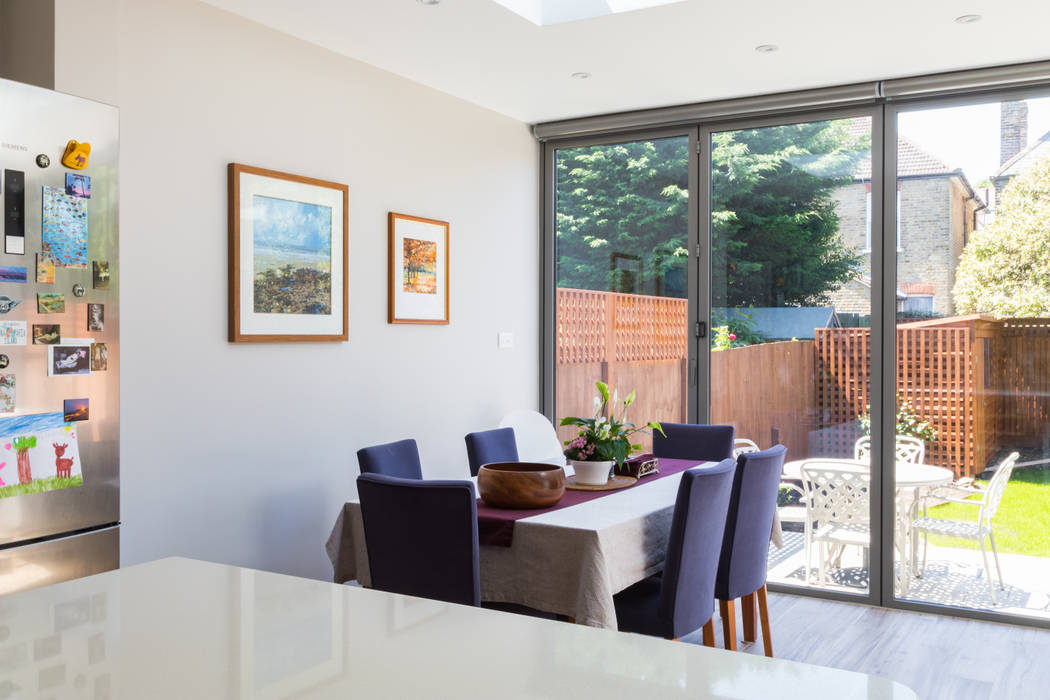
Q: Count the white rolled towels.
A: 0